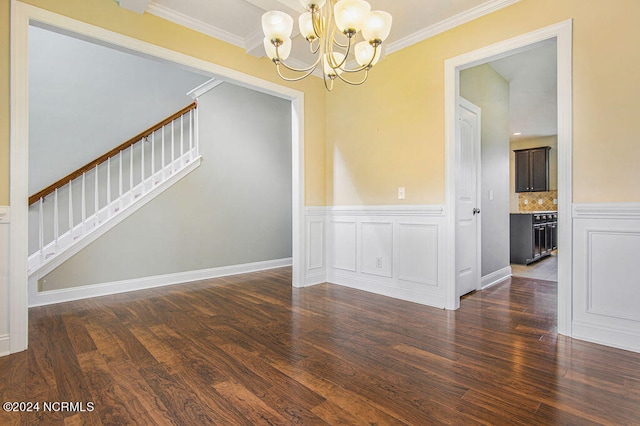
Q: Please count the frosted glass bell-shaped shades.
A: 8